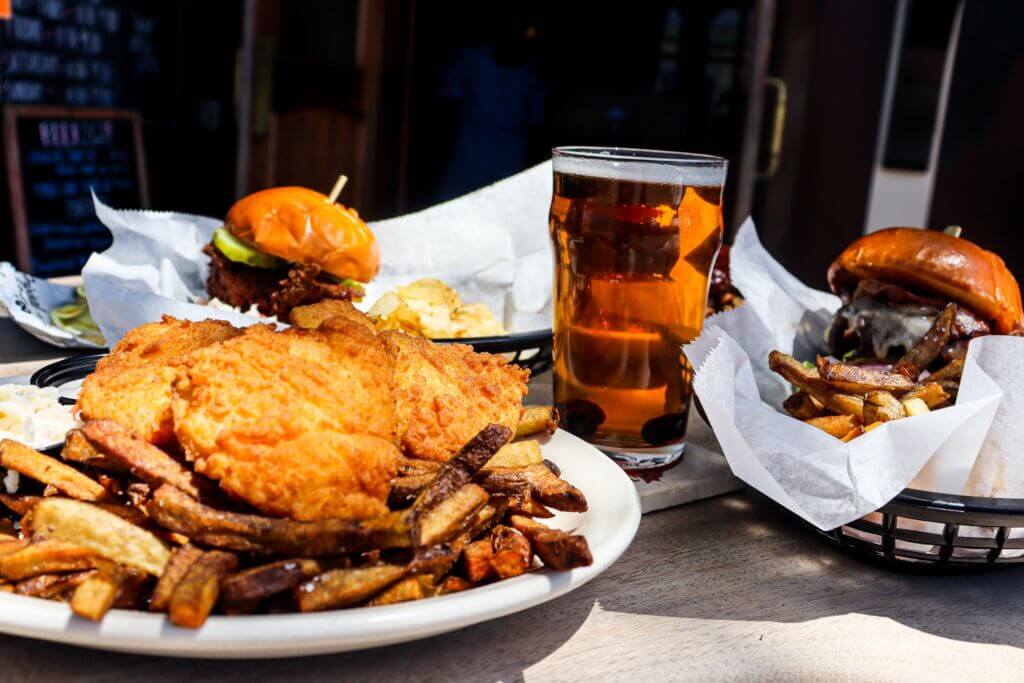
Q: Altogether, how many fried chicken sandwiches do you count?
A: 1